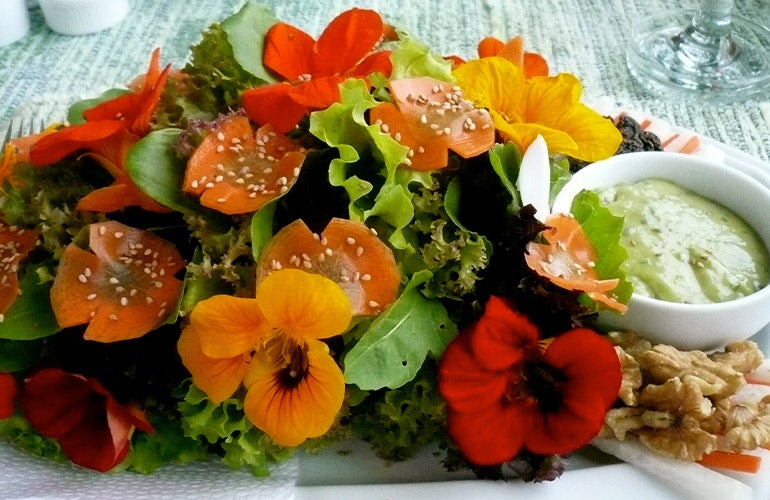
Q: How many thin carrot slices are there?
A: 6